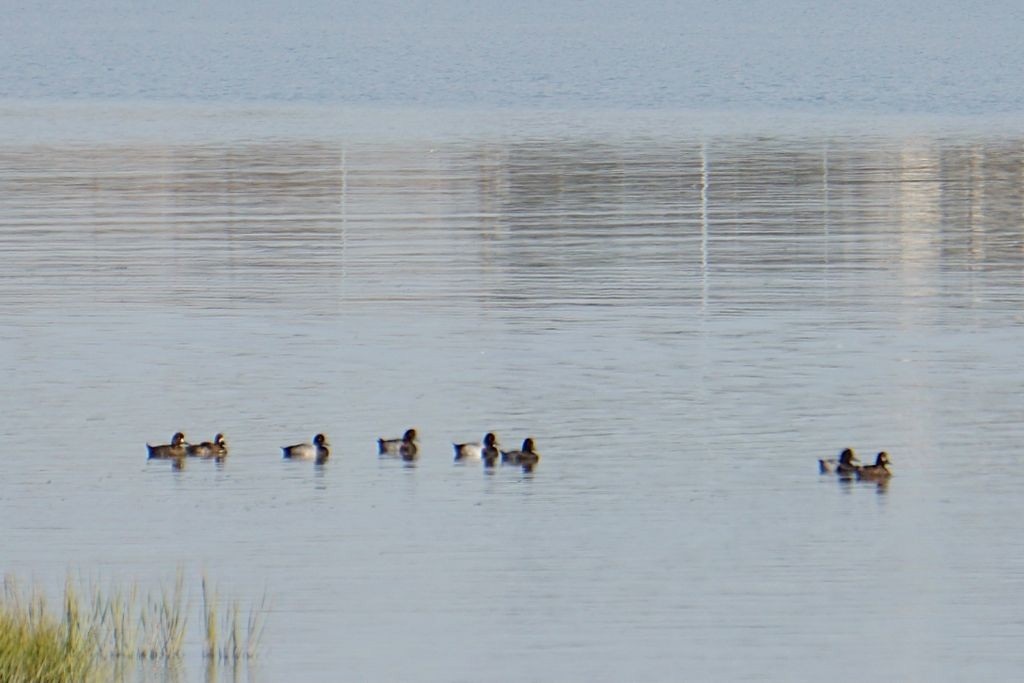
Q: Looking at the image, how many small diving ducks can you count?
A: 8